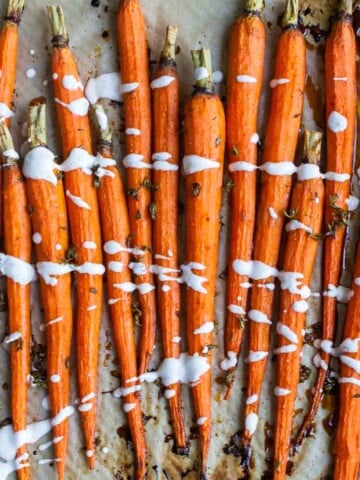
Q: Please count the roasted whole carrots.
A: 13